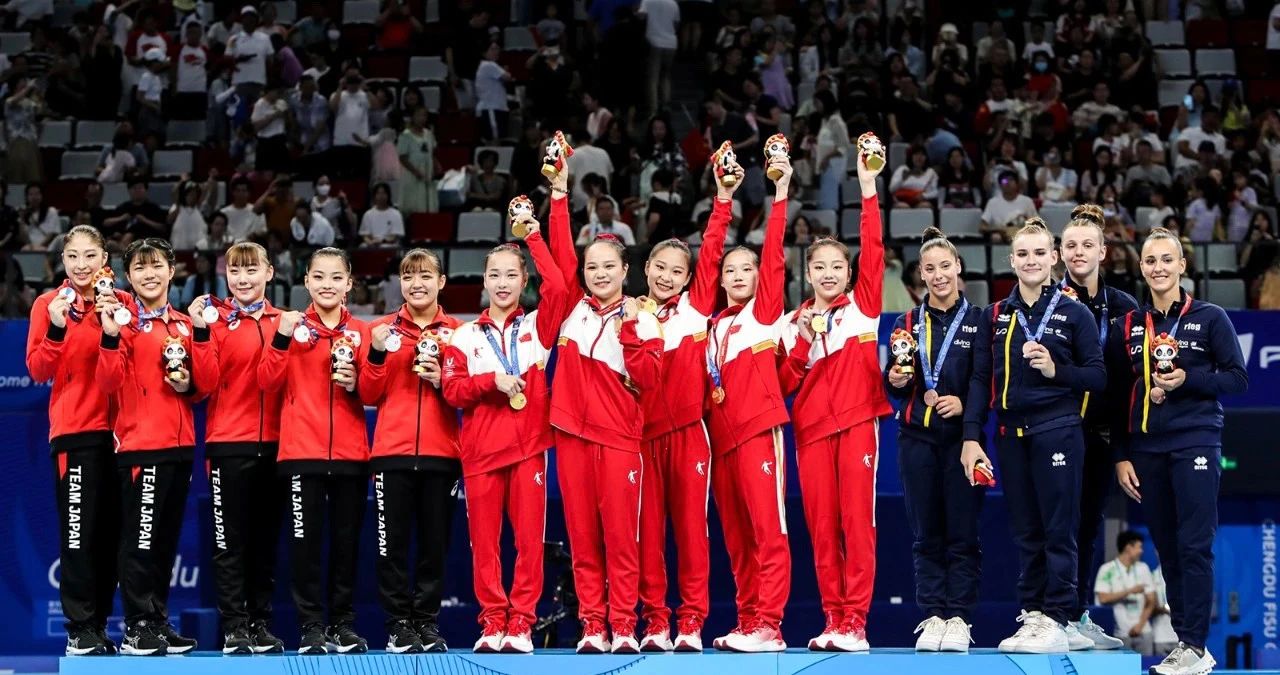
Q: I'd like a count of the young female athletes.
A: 14